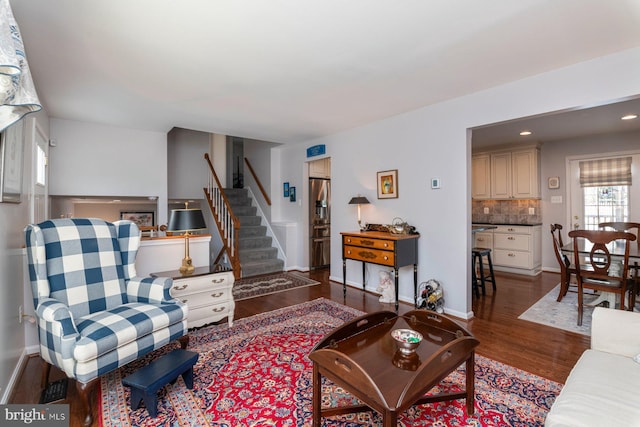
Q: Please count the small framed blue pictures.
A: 2